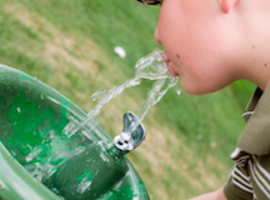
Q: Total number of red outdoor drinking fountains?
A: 0